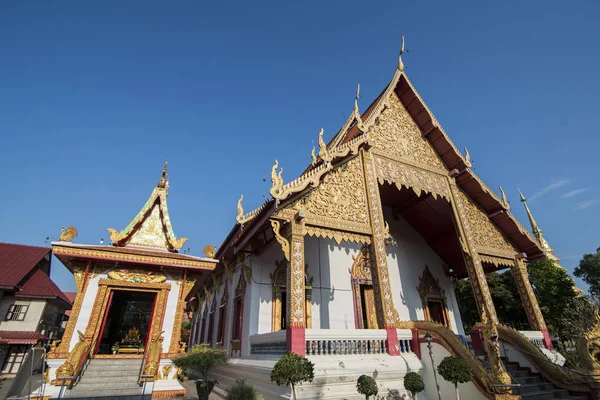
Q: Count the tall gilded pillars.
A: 4